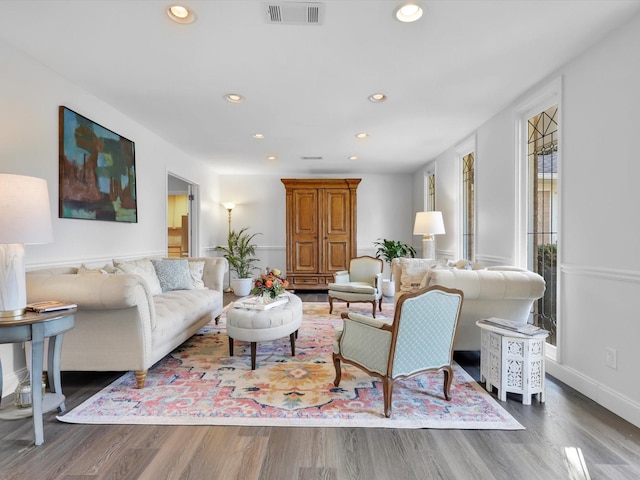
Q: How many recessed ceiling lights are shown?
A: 8